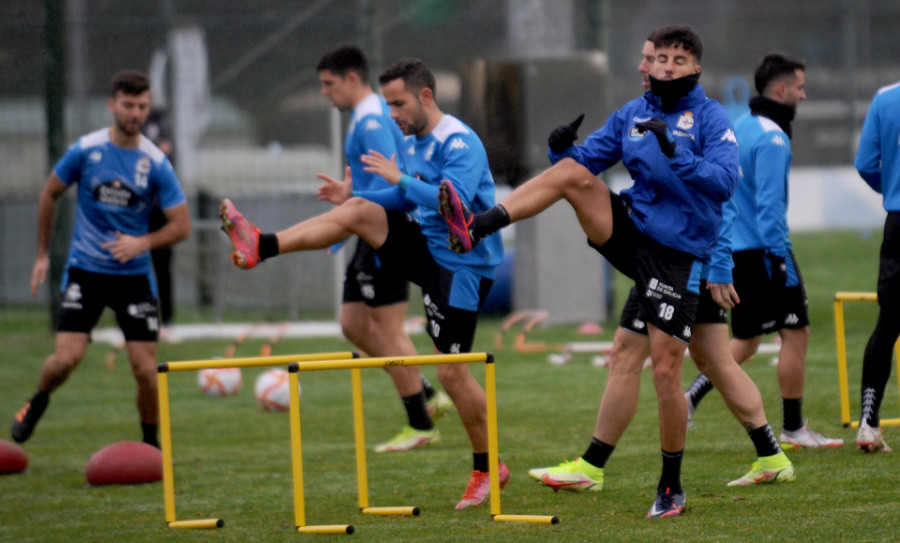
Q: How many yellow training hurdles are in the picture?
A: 3